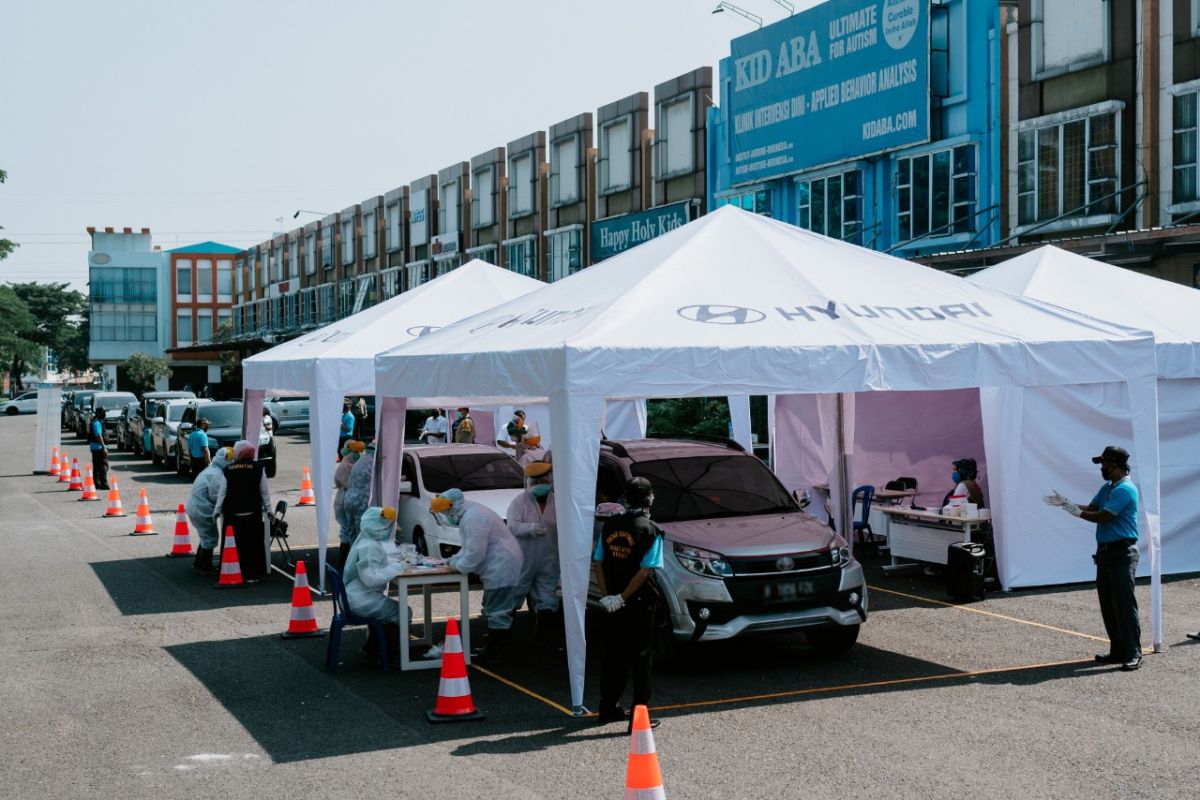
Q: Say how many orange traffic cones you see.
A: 12